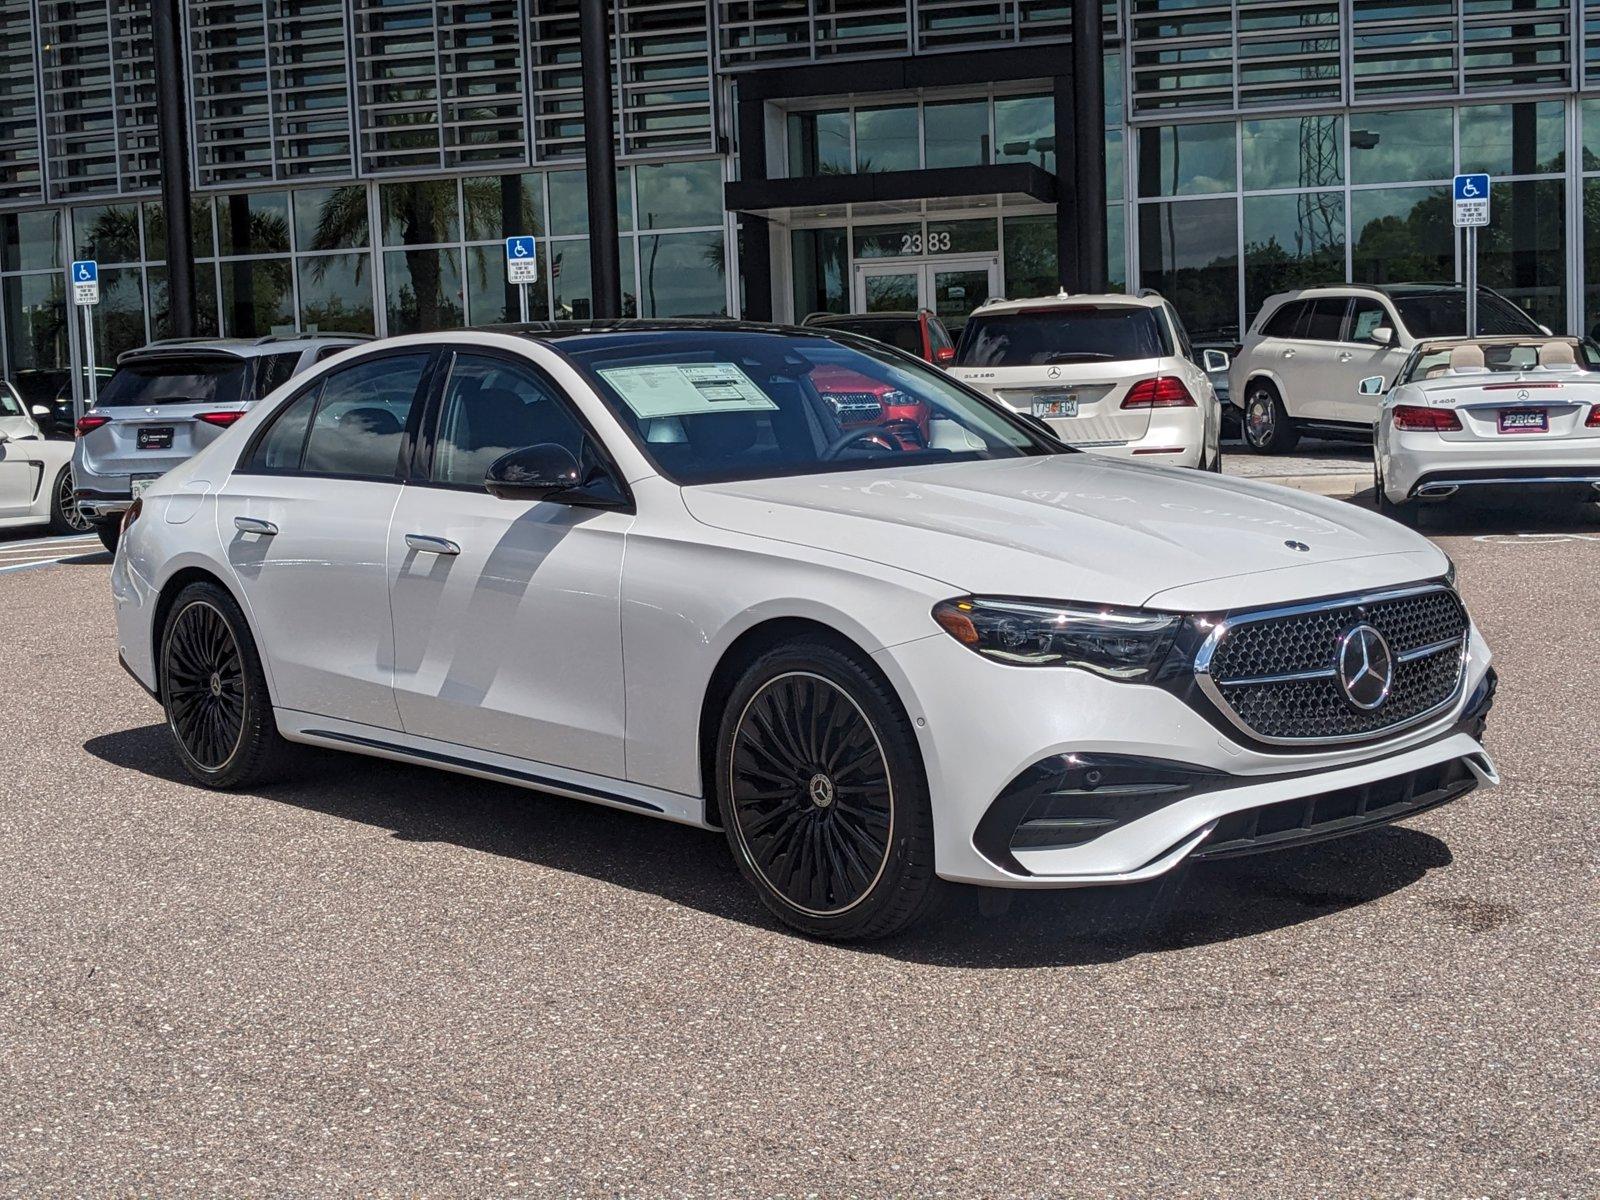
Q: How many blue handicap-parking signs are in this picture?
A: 3